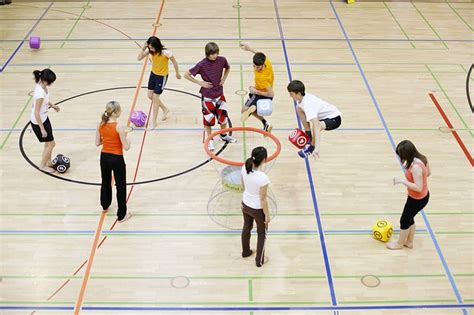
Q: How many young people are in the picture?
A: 8